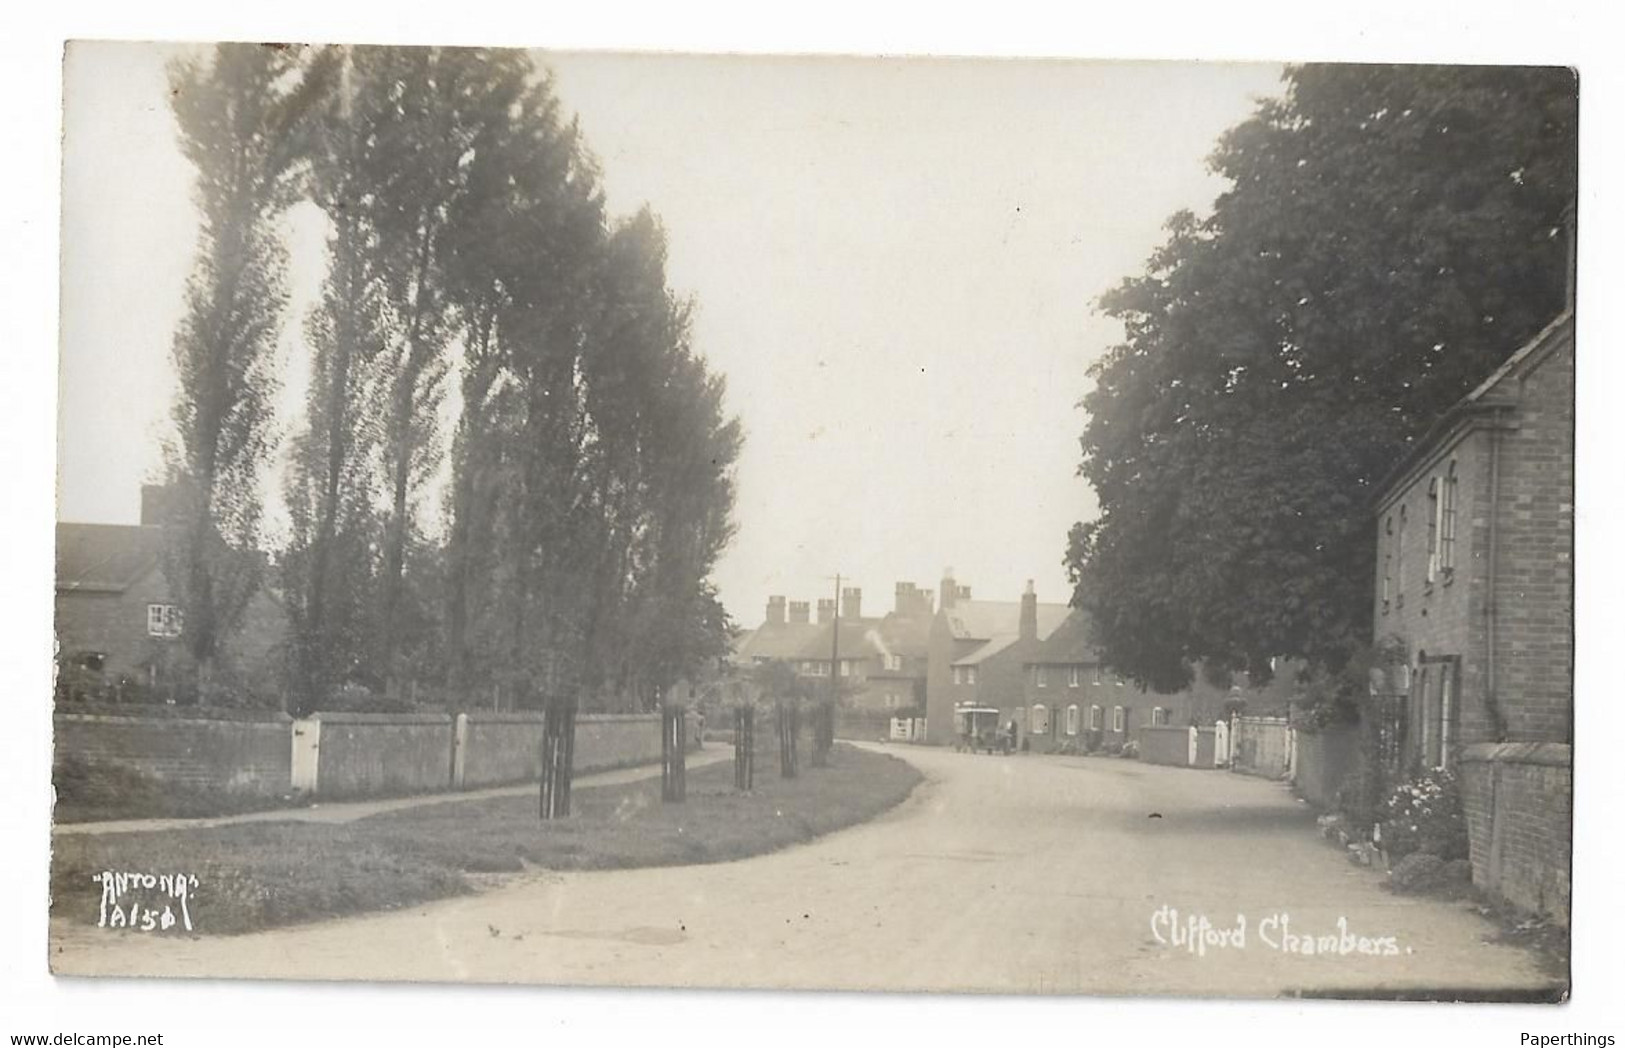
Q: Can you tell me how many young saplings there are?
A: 5